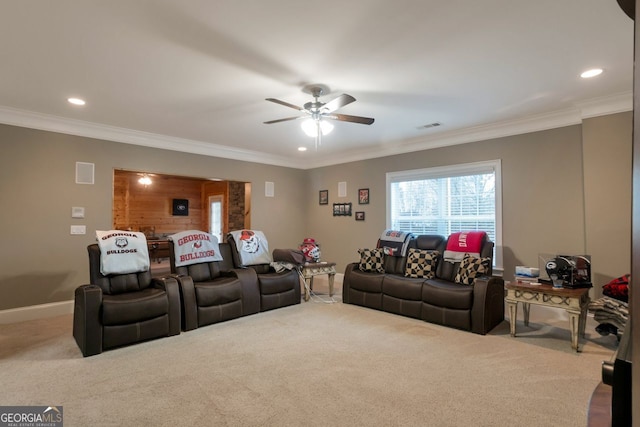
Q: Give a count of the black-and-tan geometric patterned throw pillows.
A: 3